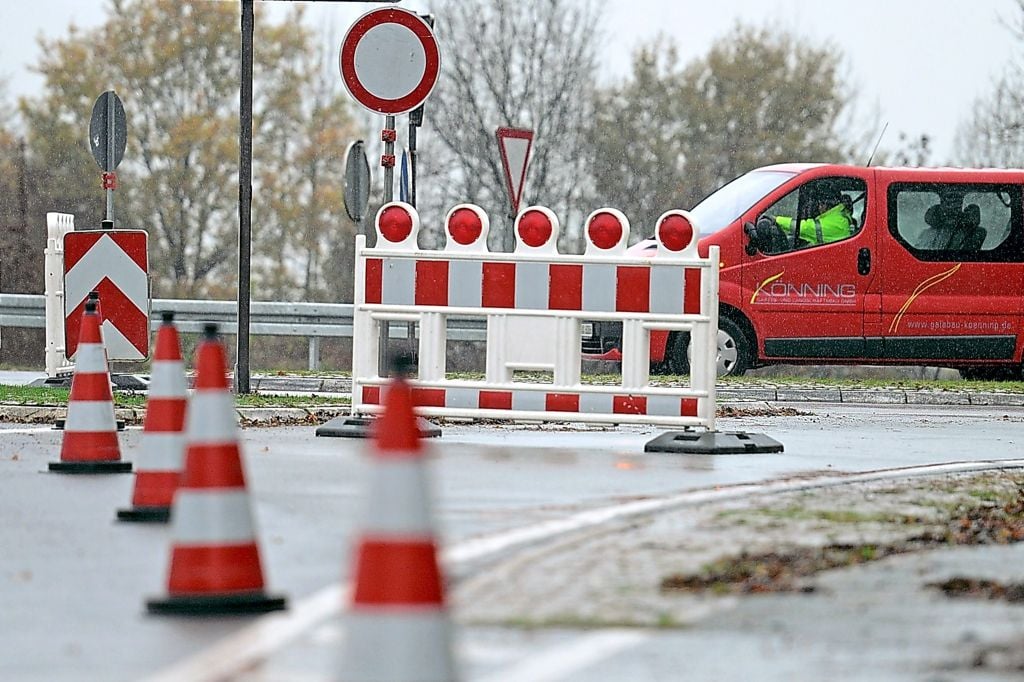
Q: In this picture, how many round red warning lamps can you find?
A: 5